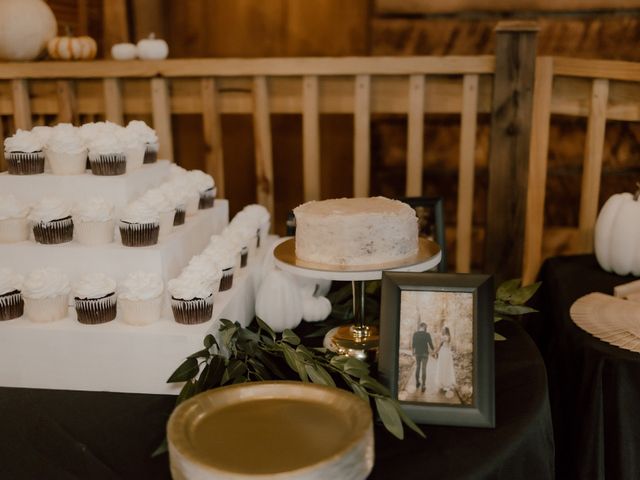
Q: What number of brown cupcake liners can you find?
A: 13